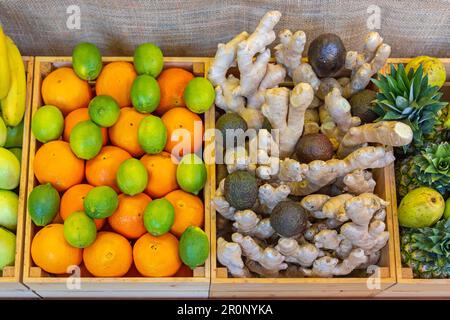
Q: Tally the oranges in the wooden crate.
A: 15